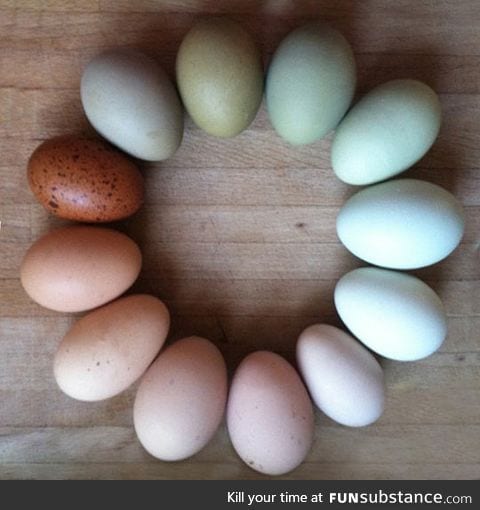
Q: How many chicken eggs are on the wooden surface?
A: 12